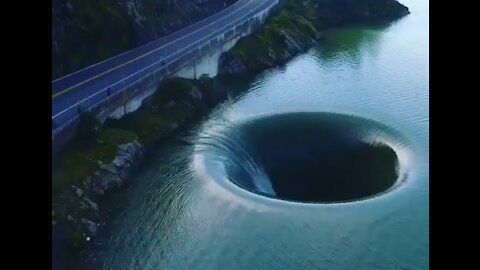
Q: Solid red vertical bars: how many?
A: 0